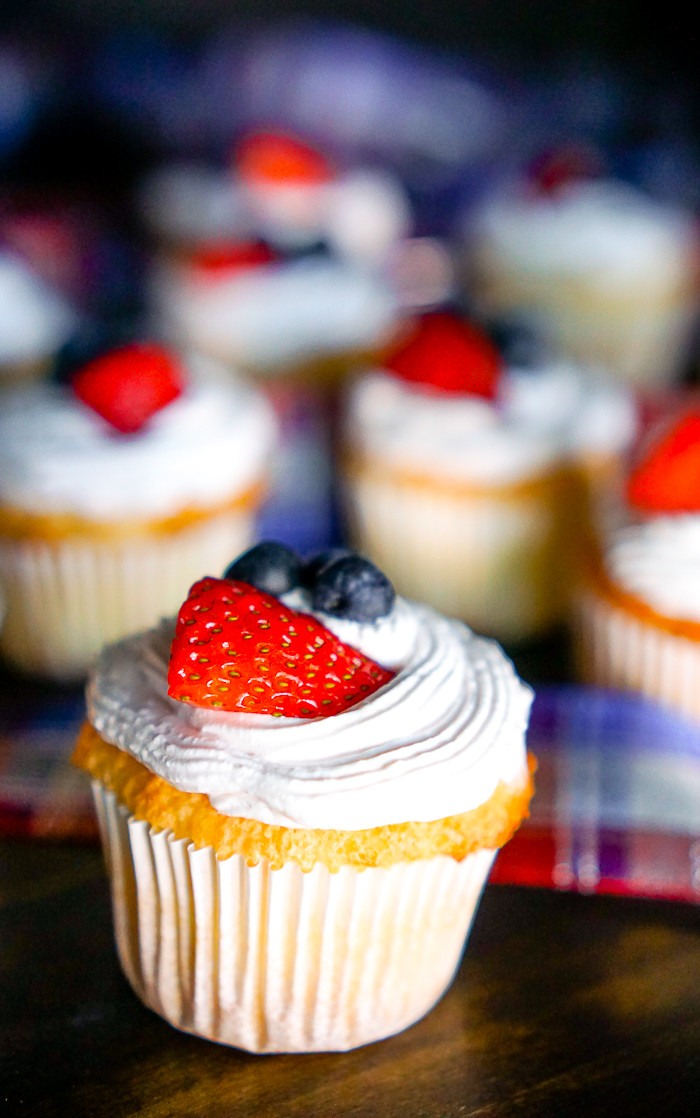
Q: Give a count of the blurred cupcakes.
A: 7